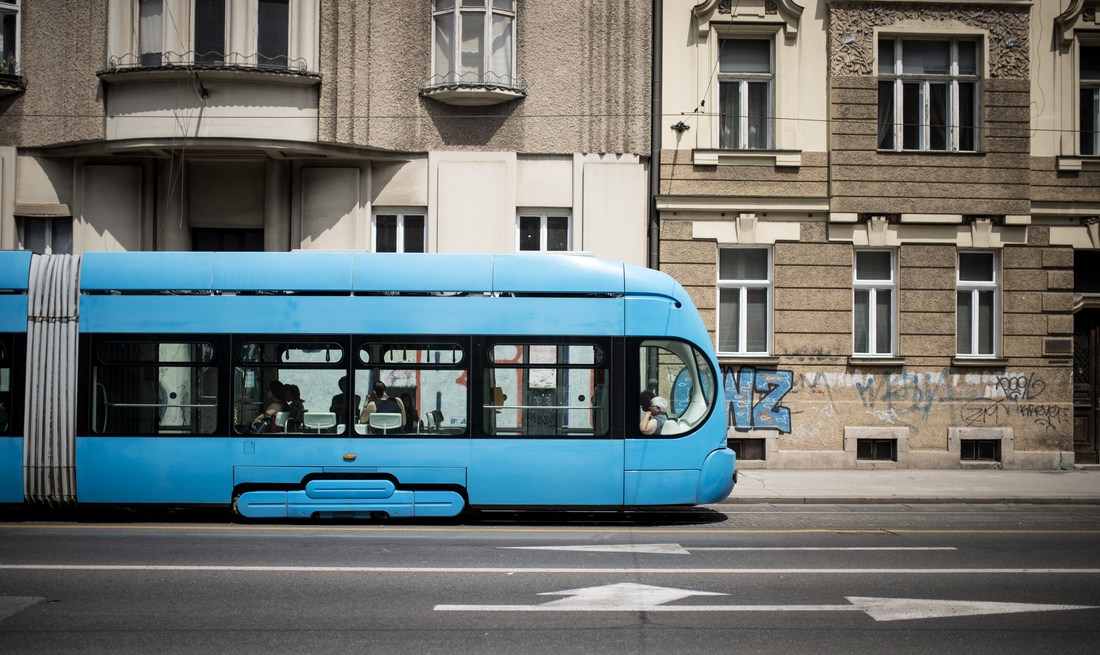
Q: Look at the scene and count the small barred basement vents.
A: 3